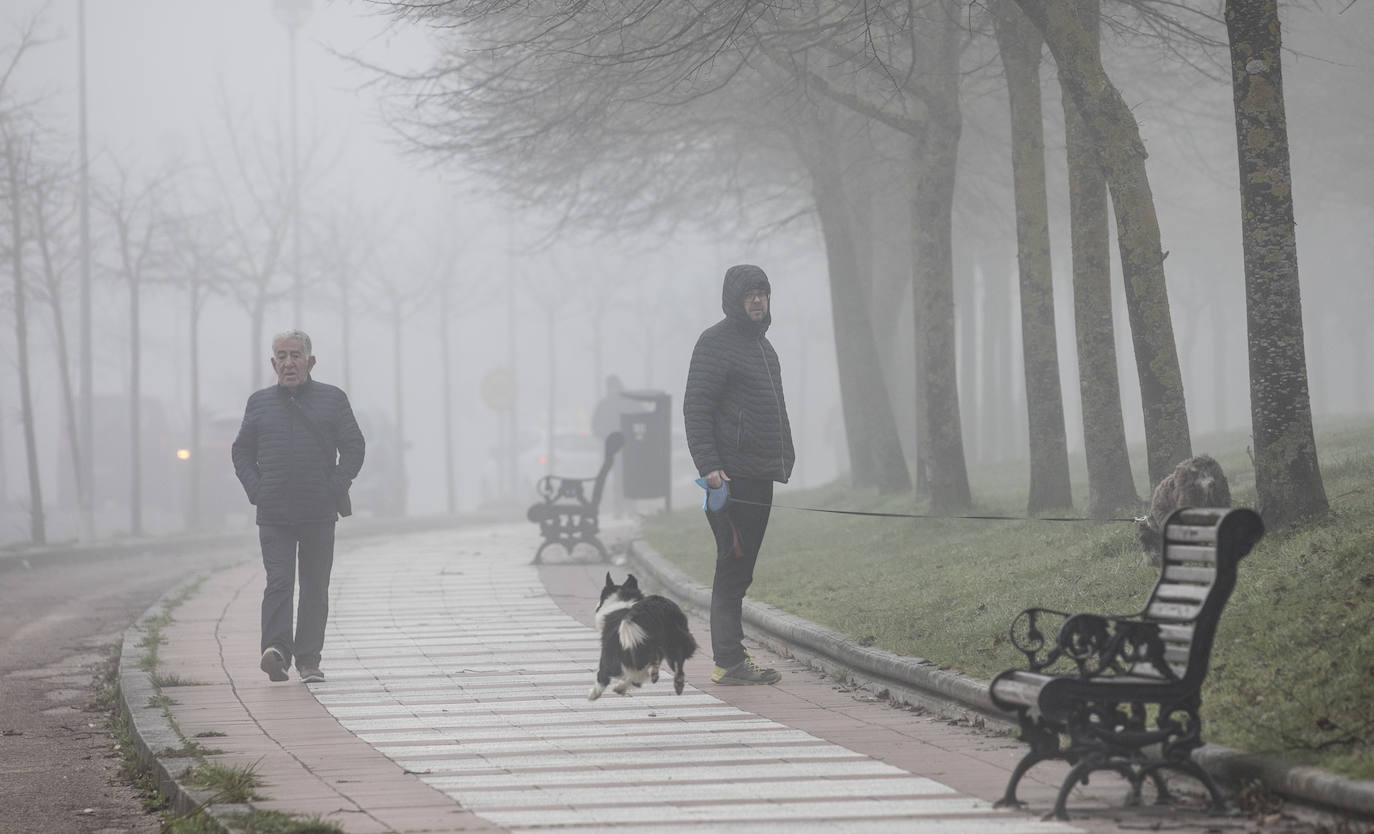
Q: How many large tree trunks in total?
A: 6